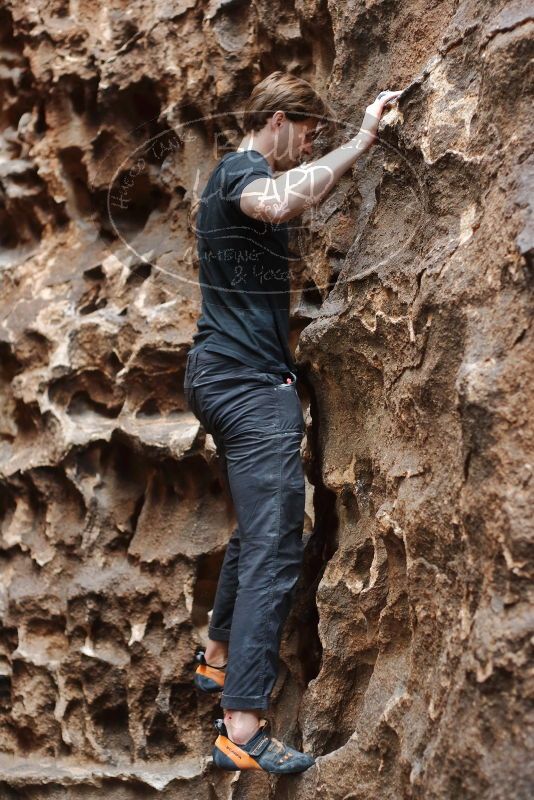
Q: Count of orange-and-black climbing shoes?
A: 2